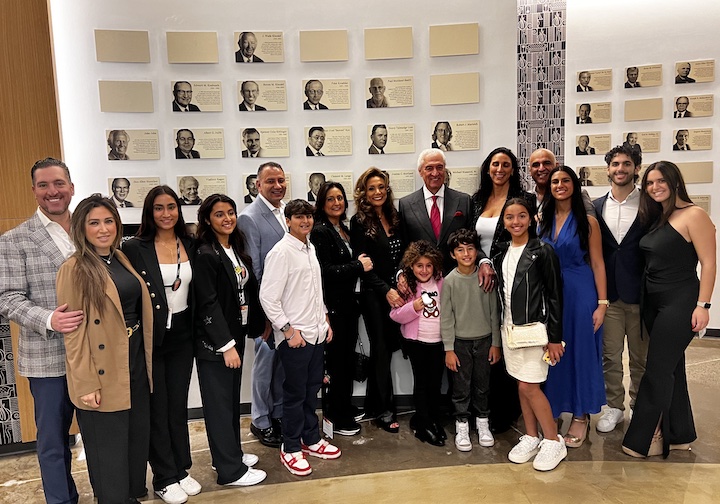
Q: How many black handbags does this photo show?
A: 1